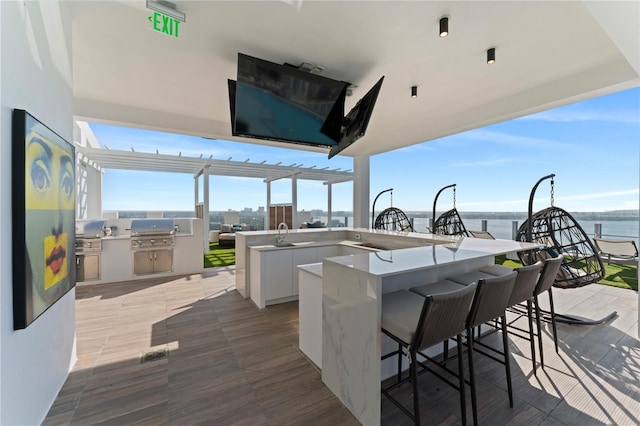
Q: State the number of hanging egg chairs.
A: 3